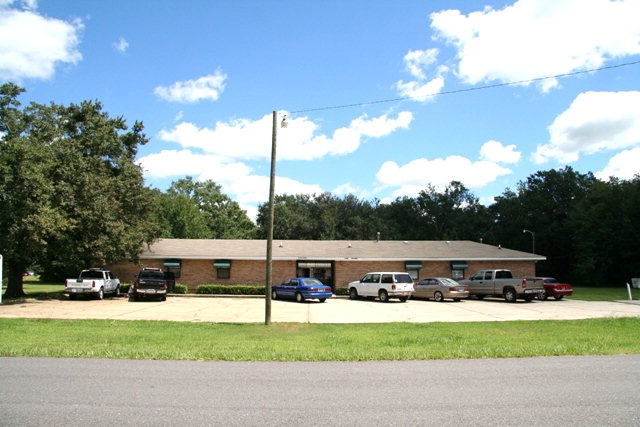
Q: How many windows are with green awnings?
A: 4